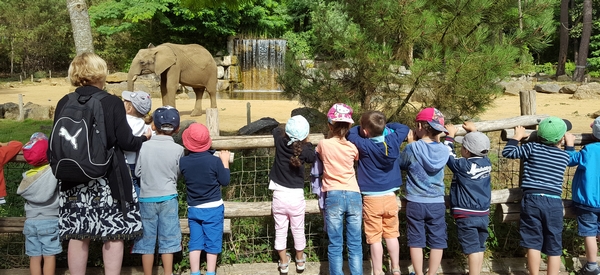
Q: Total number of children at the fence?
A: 12